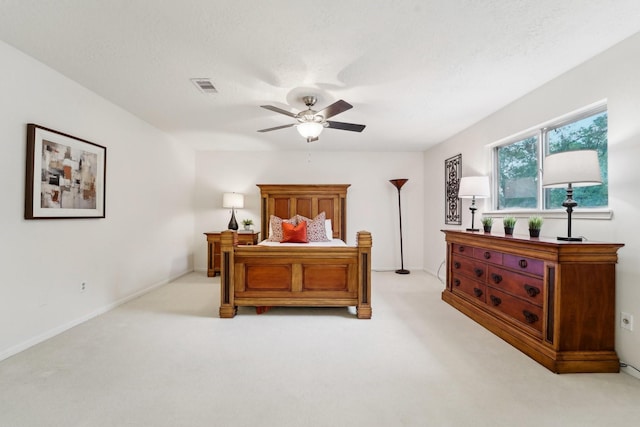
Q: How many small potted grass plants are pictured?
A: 3